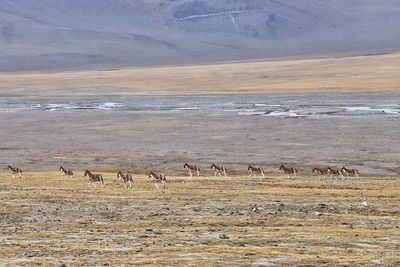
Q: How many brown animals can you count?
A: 12